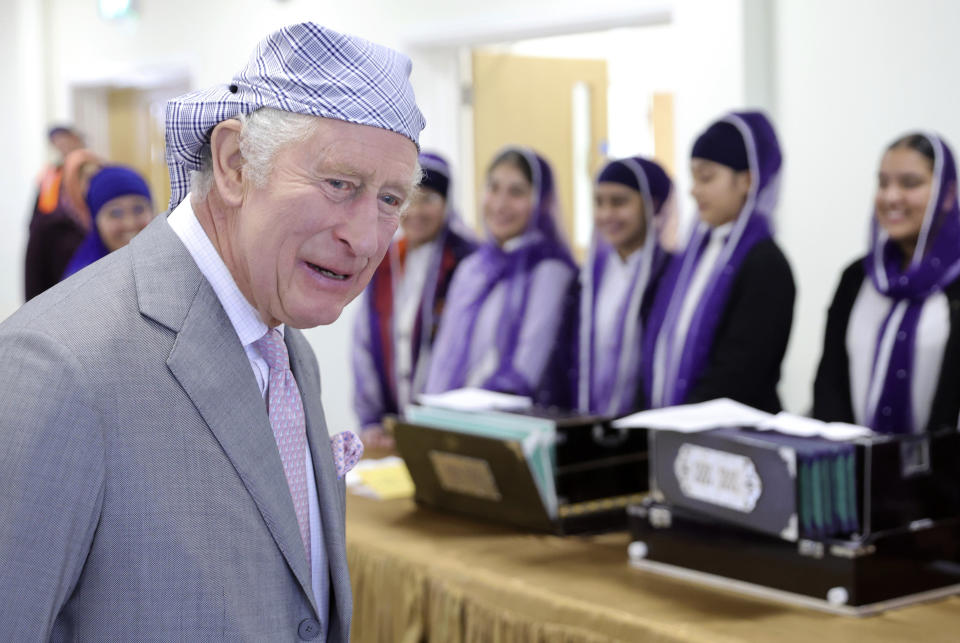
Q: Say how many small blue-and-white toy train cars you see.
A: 0